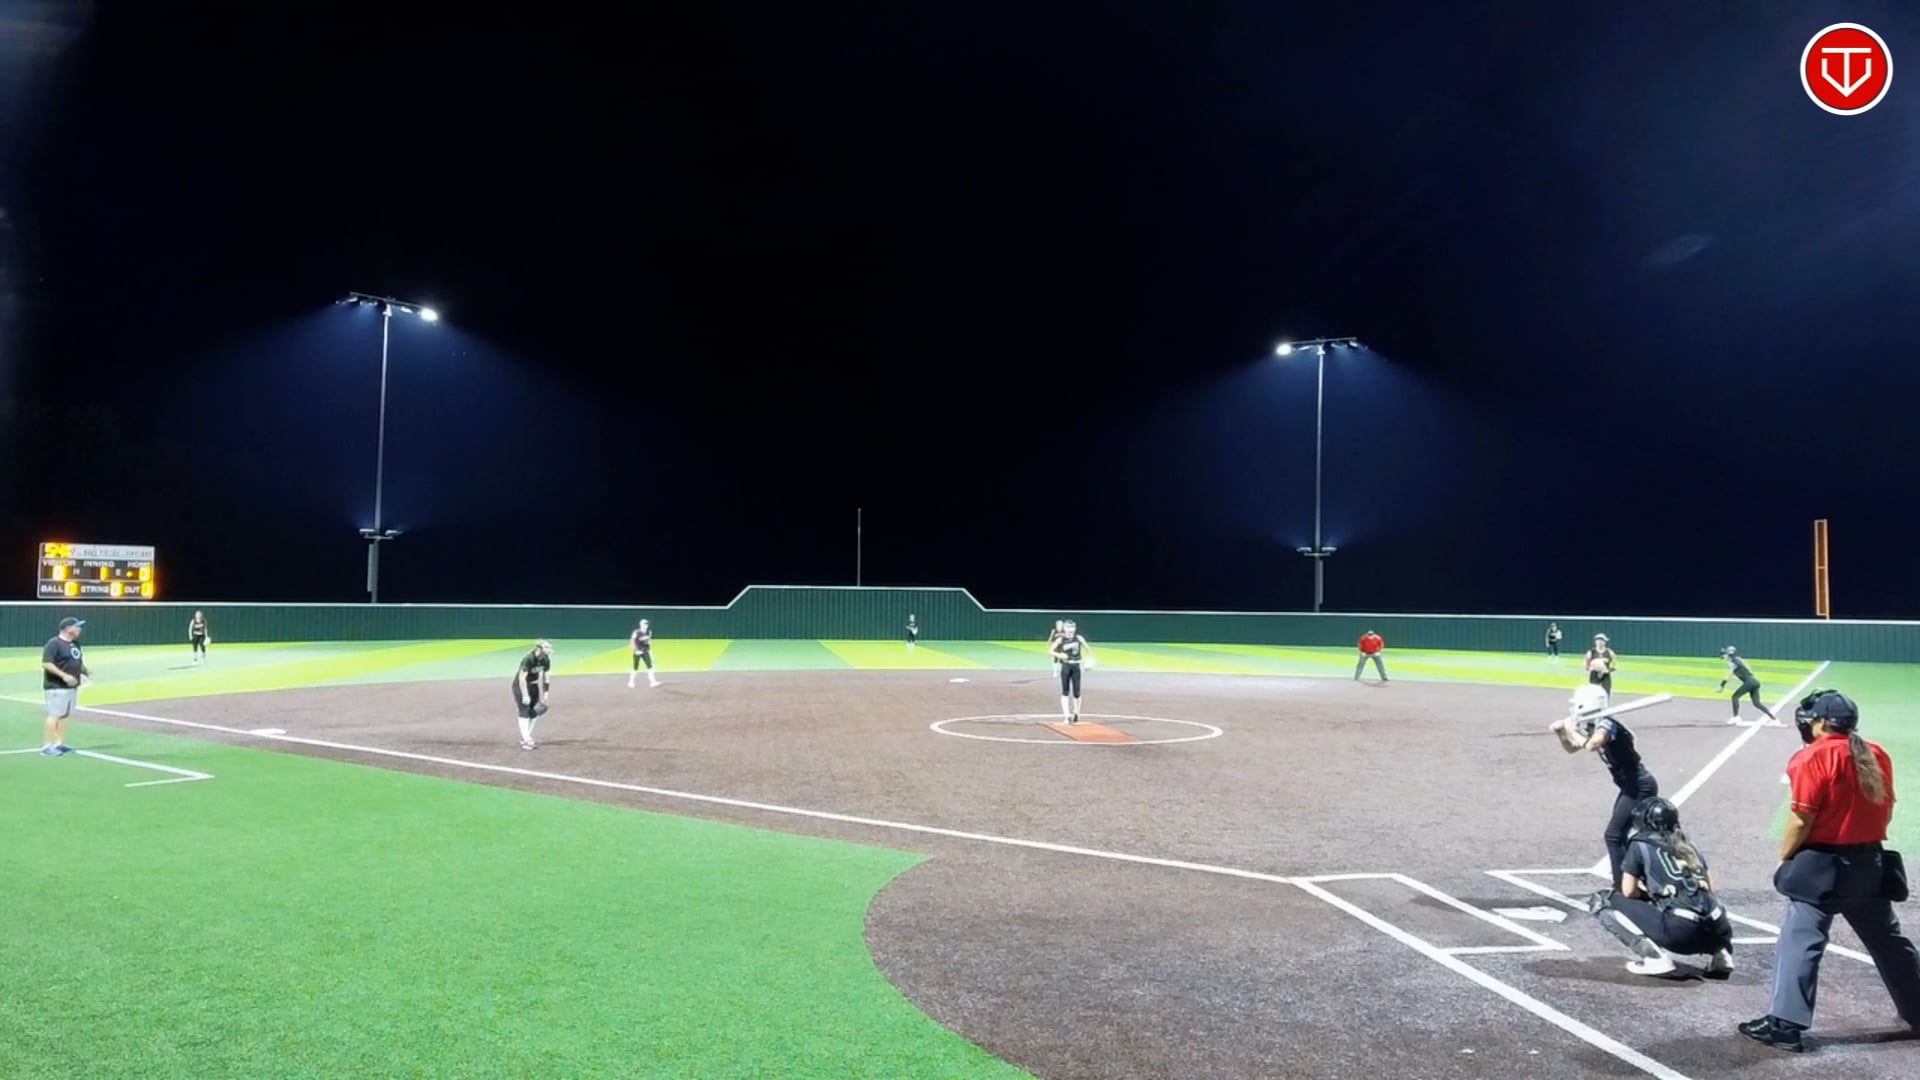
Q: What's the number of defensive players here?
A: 9